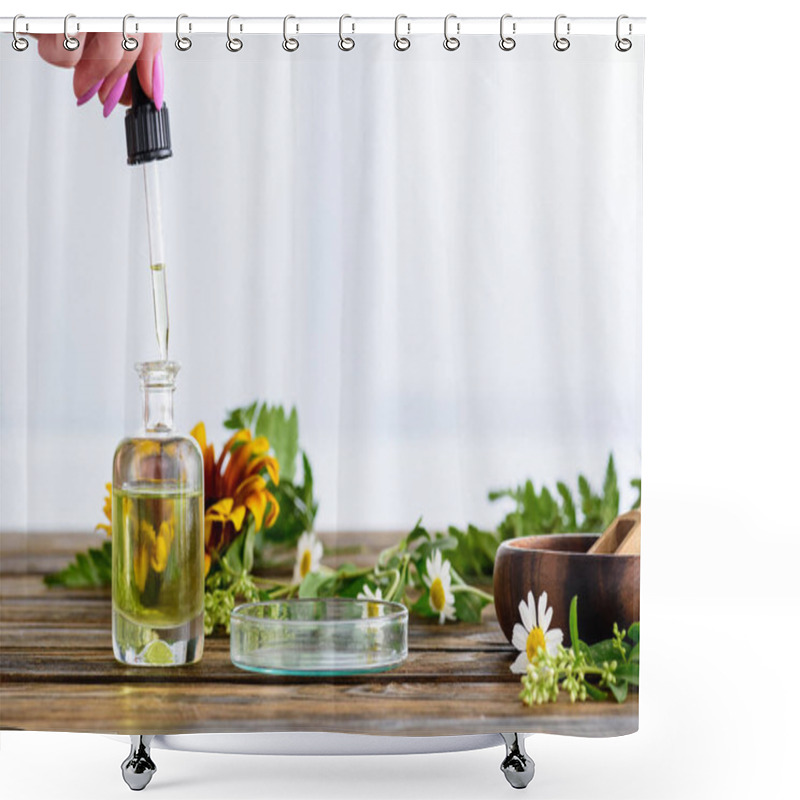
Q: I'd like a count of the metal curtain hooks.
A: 12